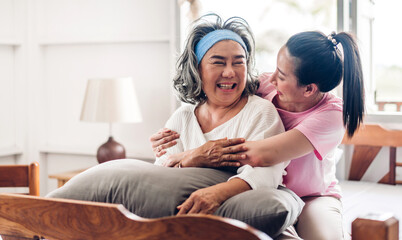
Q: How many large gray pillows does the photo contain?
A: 1